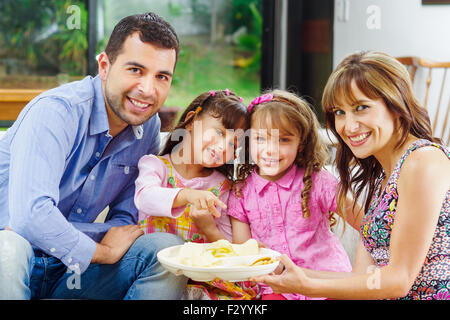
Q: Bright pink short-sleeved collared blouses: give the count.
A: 1